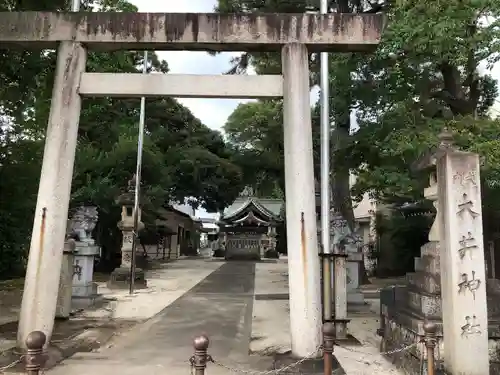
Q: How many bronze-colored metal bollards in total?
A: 4